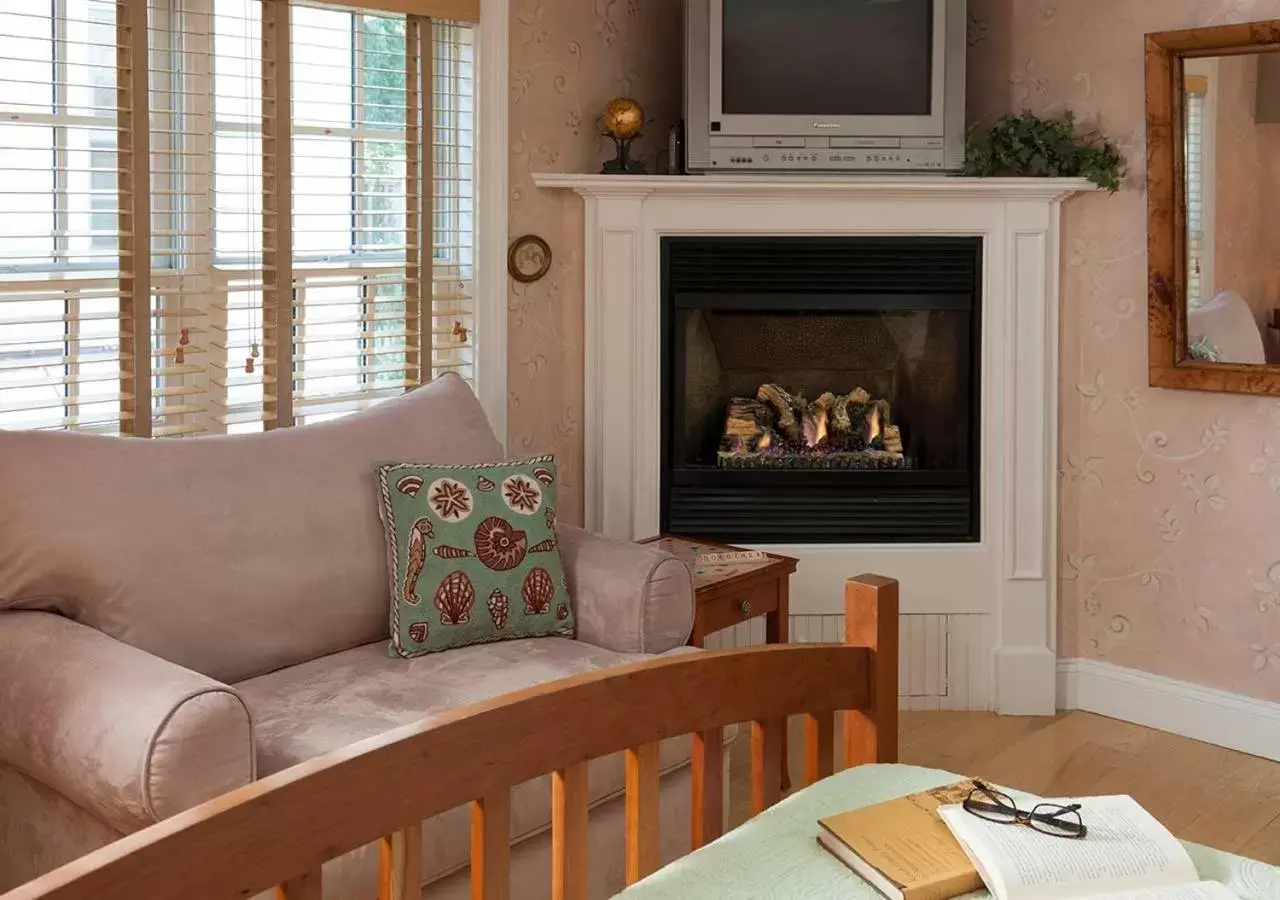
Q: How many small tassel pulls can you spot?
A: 6